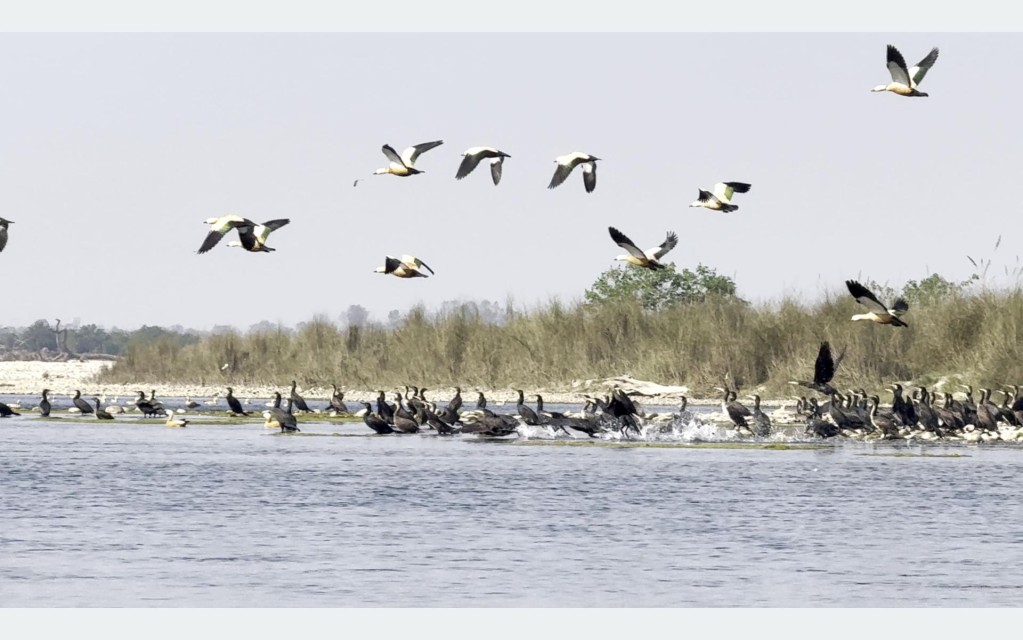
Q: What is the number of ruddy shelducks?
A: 13